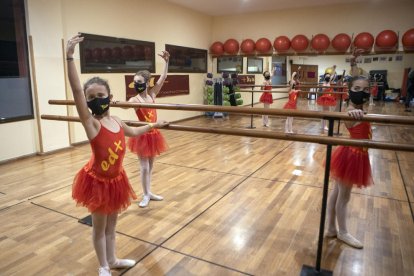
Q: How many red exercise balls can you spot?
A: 11